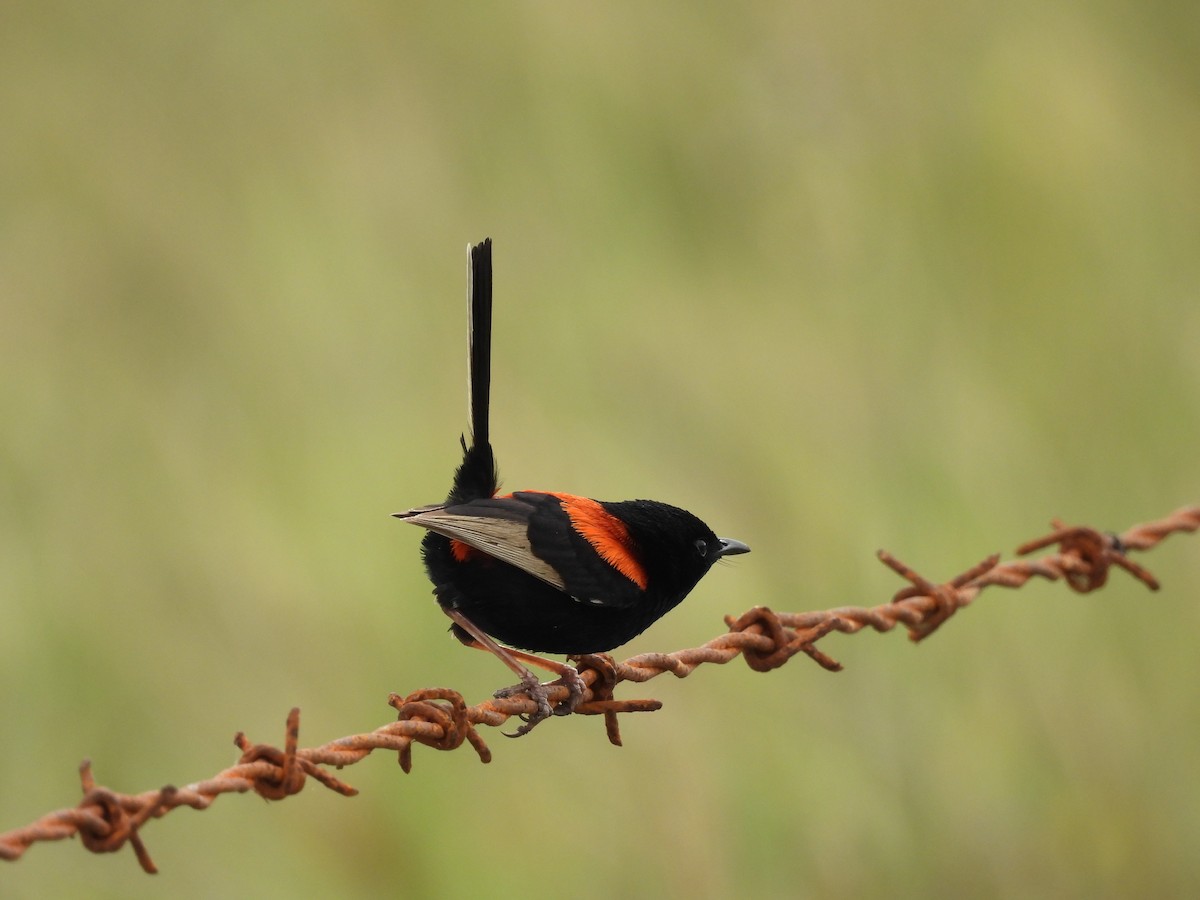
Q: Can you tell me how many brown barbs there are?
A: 7